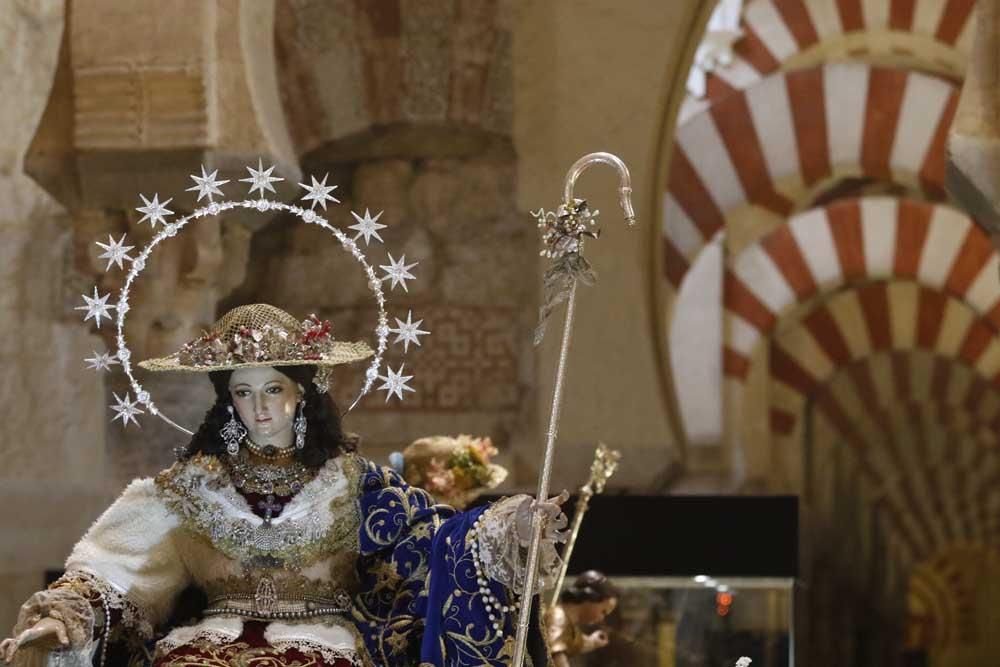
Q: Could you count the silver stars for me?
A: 12